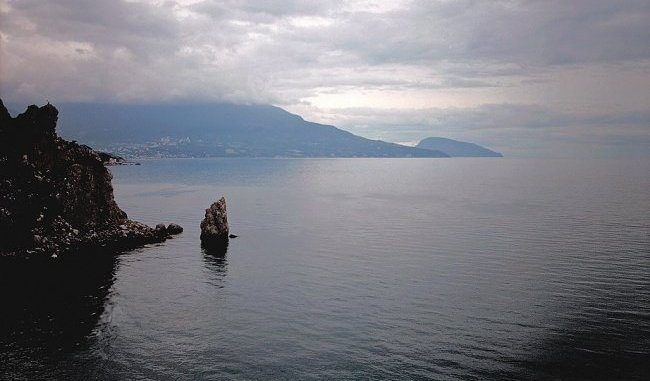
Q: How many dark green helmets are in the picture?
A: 0